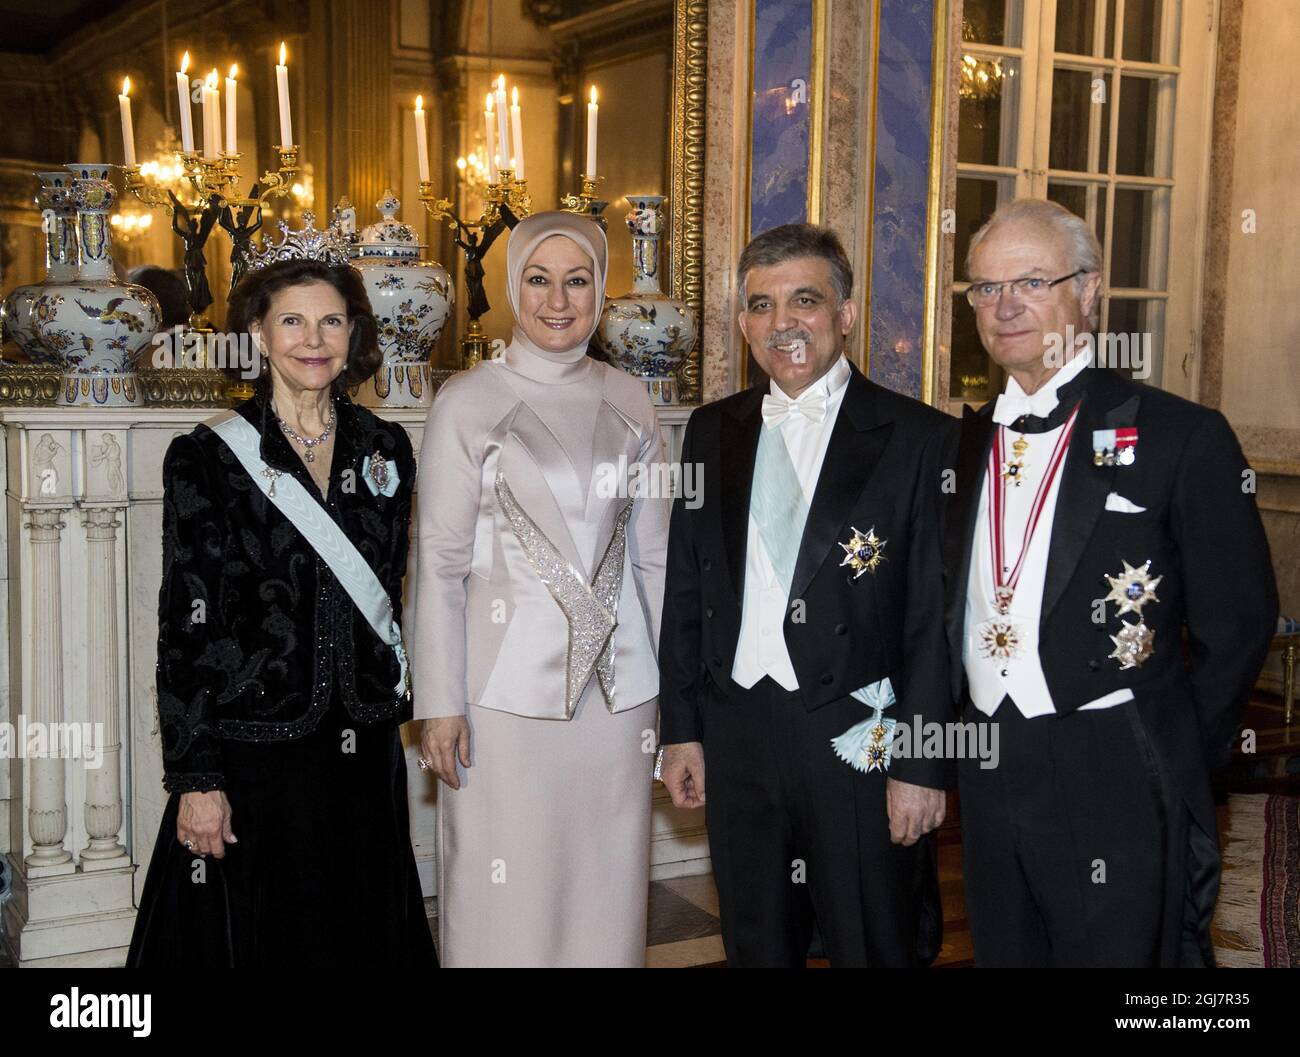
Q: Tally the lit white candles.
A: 11